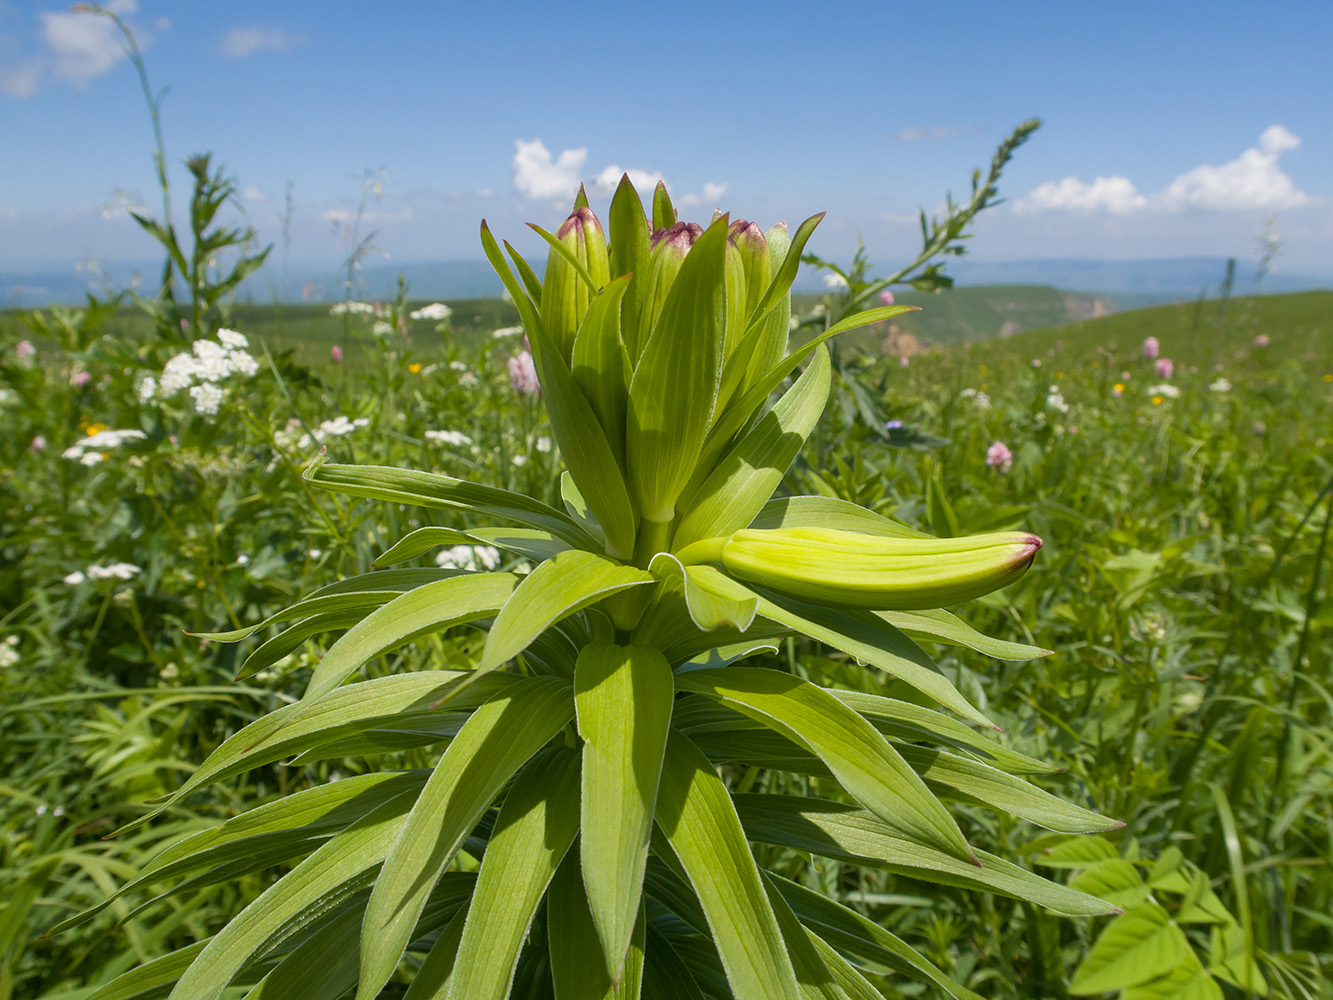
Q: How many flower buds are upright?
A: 3